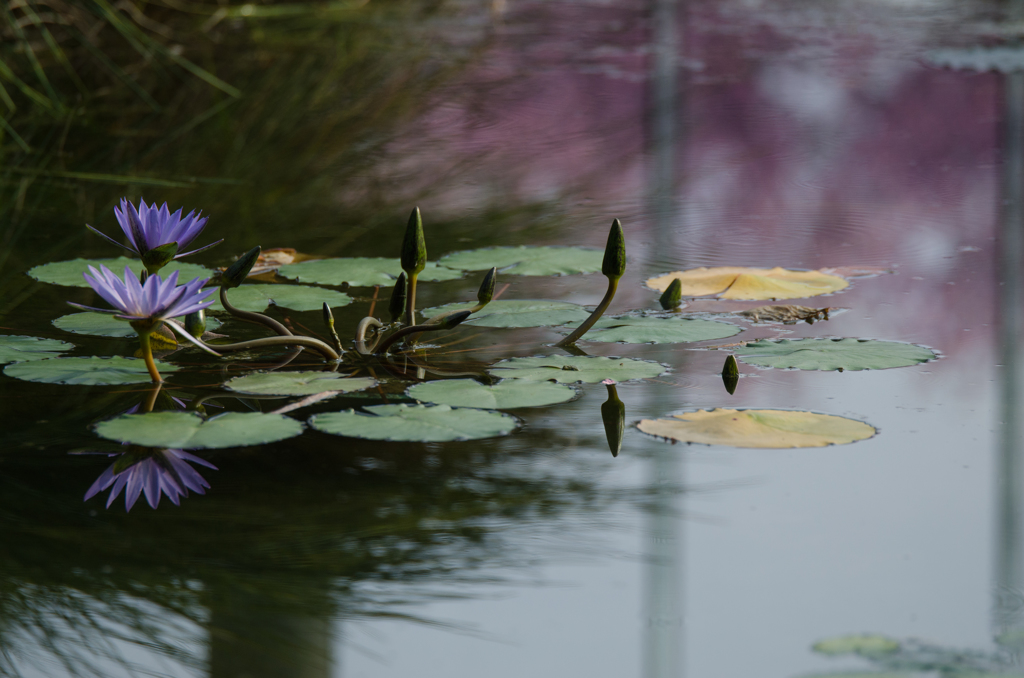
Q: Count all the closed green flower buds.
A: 10